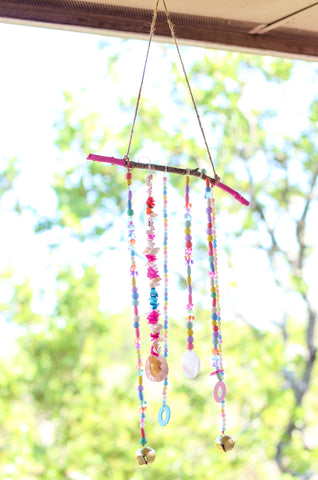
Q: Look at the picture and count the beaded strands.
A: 6